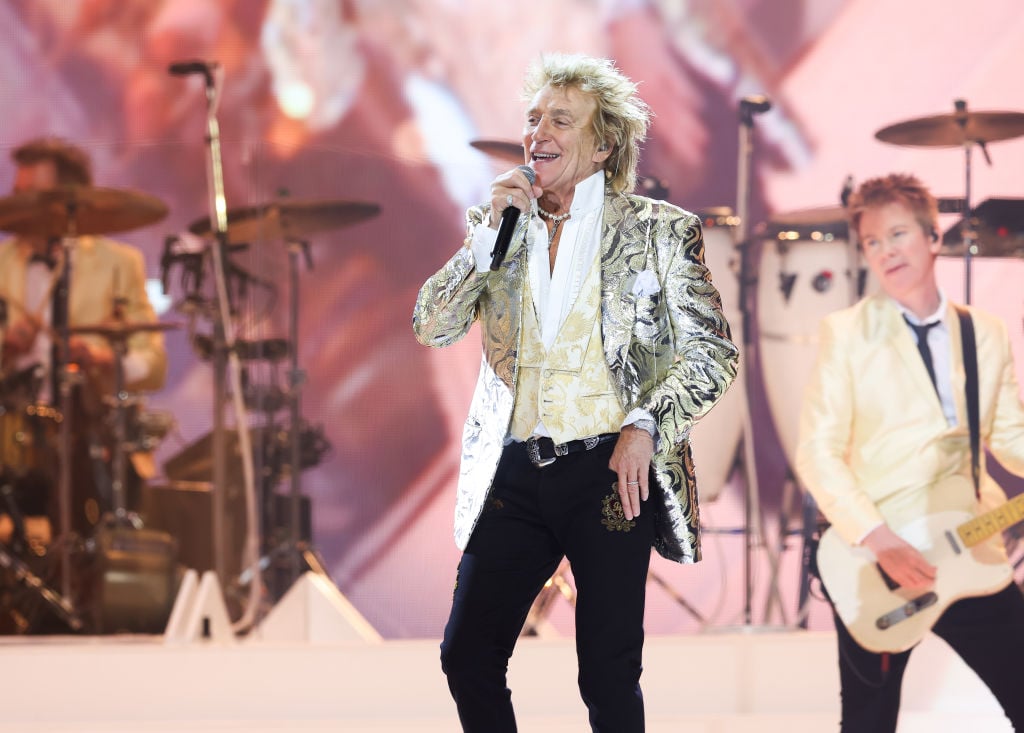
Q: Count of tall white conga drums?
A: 2